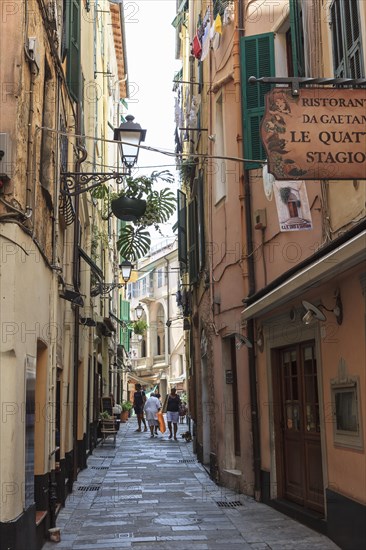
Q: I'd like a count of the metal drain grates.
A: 5